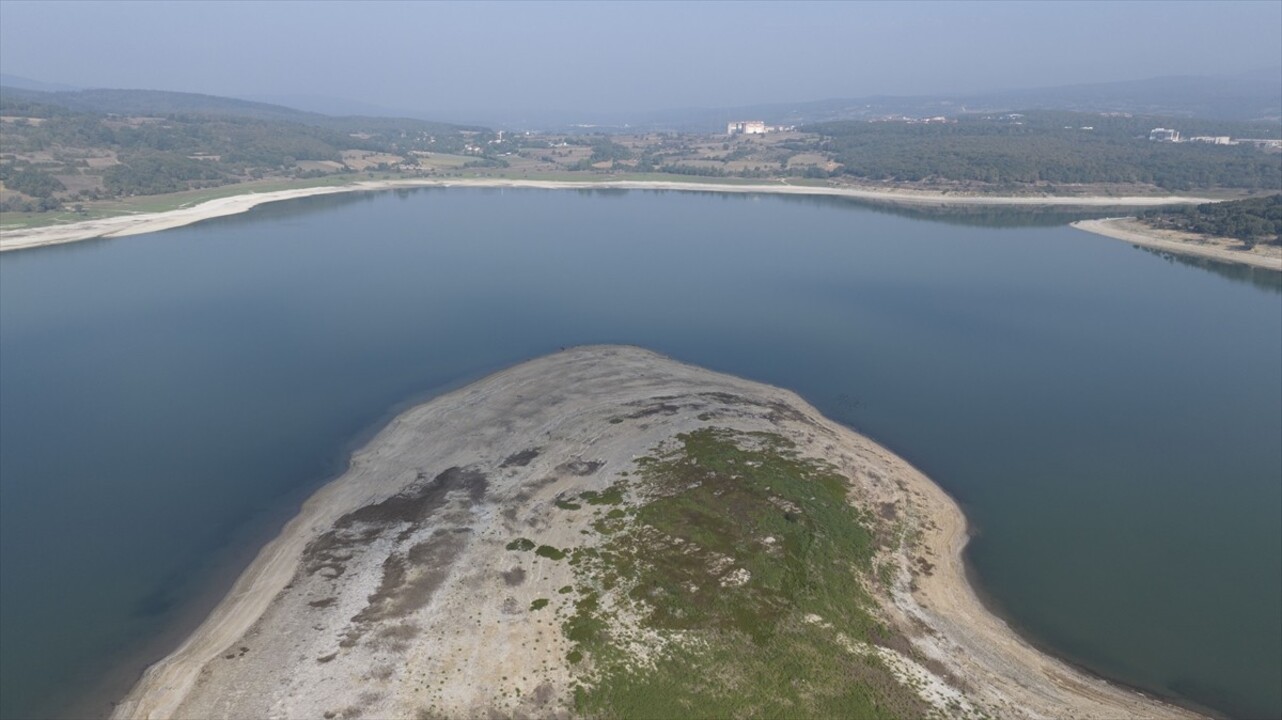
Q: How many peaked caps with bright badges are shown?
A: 0